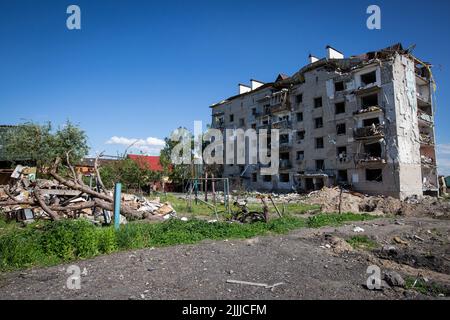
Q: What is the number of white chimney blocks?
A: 4